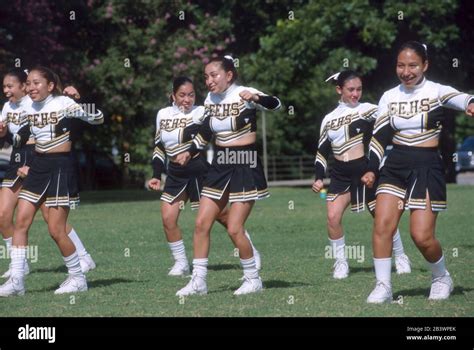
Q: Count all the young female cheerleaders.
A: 6